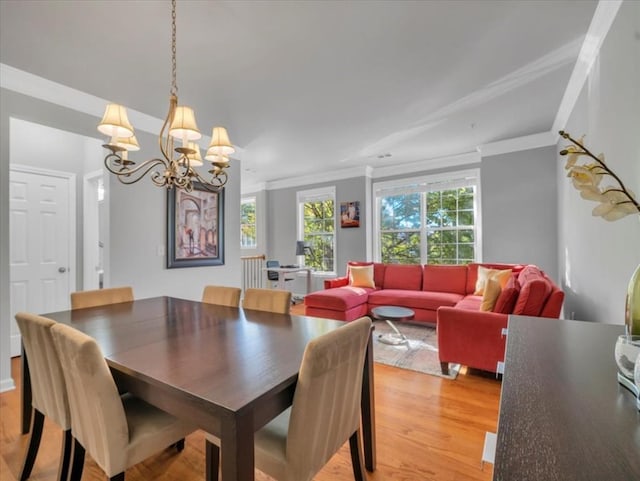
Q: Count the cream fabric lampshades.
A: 6